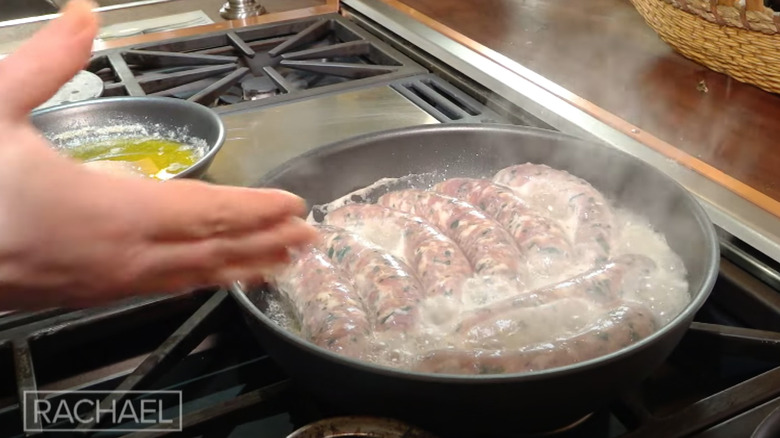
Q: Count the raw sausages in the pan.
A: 8